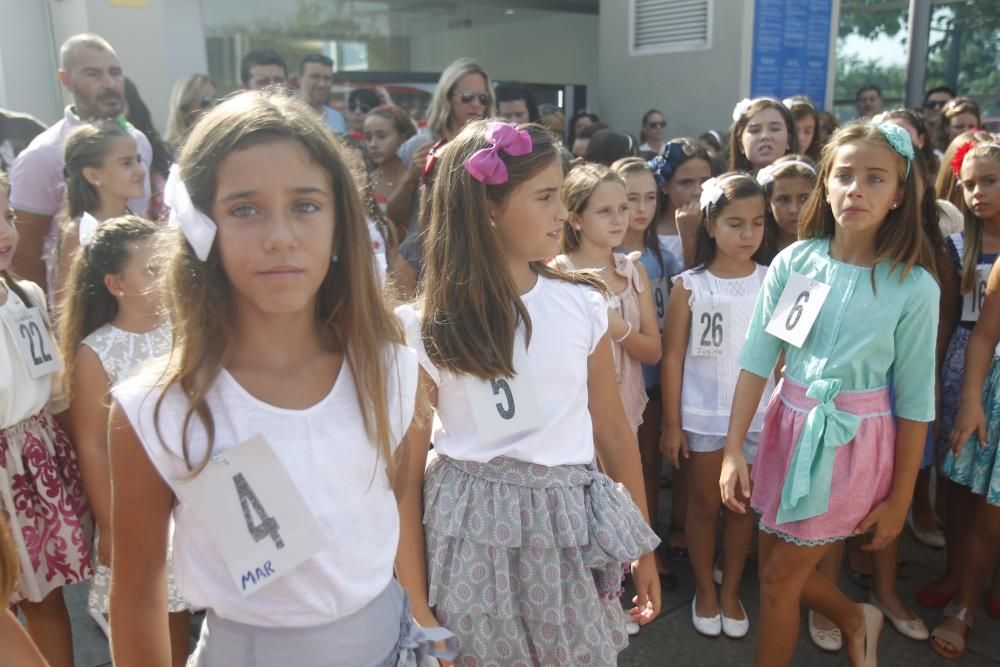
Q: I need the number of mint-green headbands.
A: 1